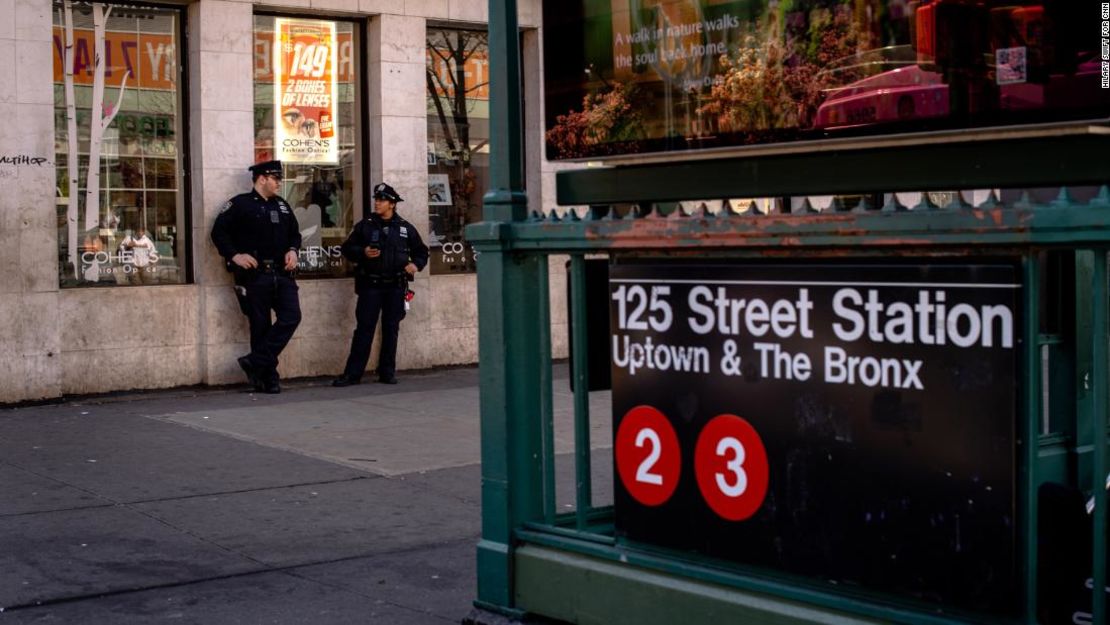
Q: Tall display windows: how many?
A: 3